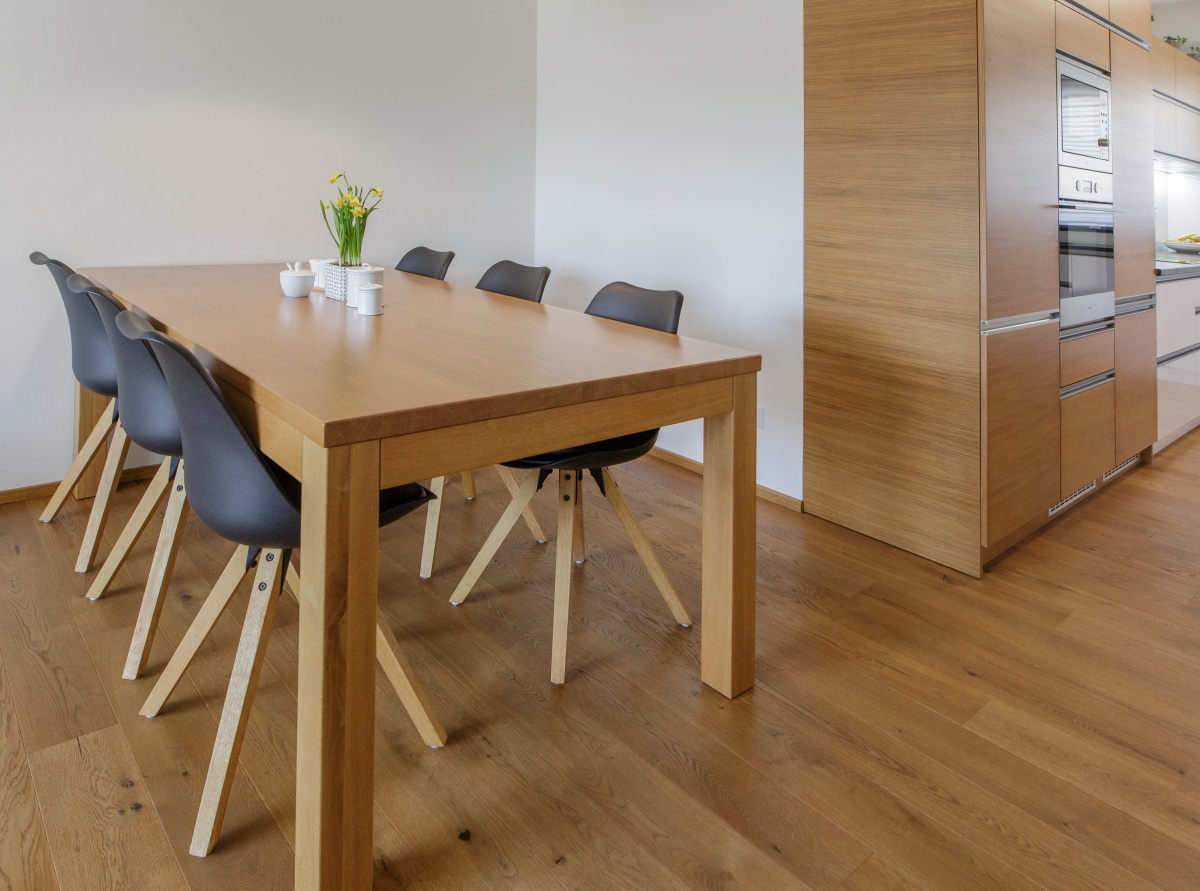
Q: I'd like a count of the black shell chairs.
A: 6